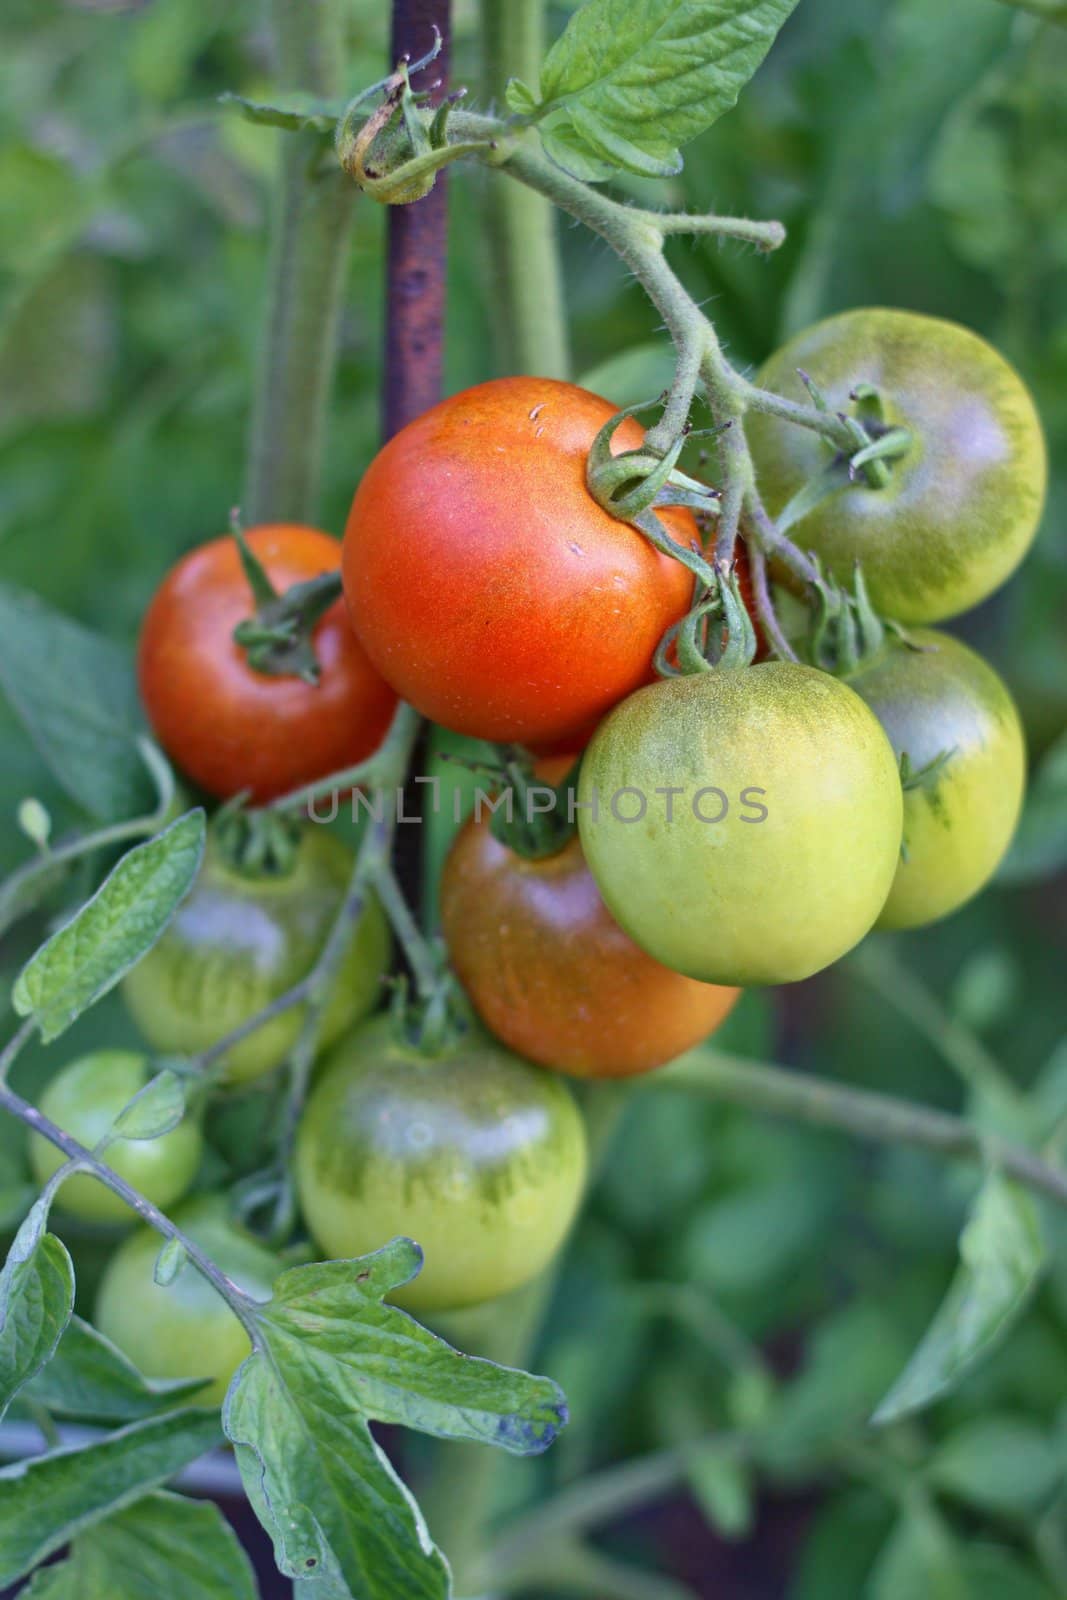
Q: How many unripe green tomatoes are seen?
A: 7